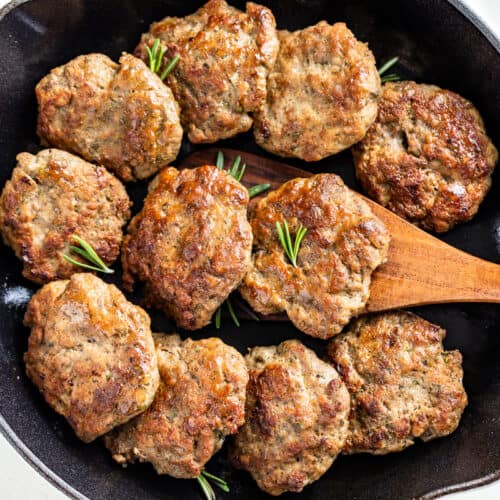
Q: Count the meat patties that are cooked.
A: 11